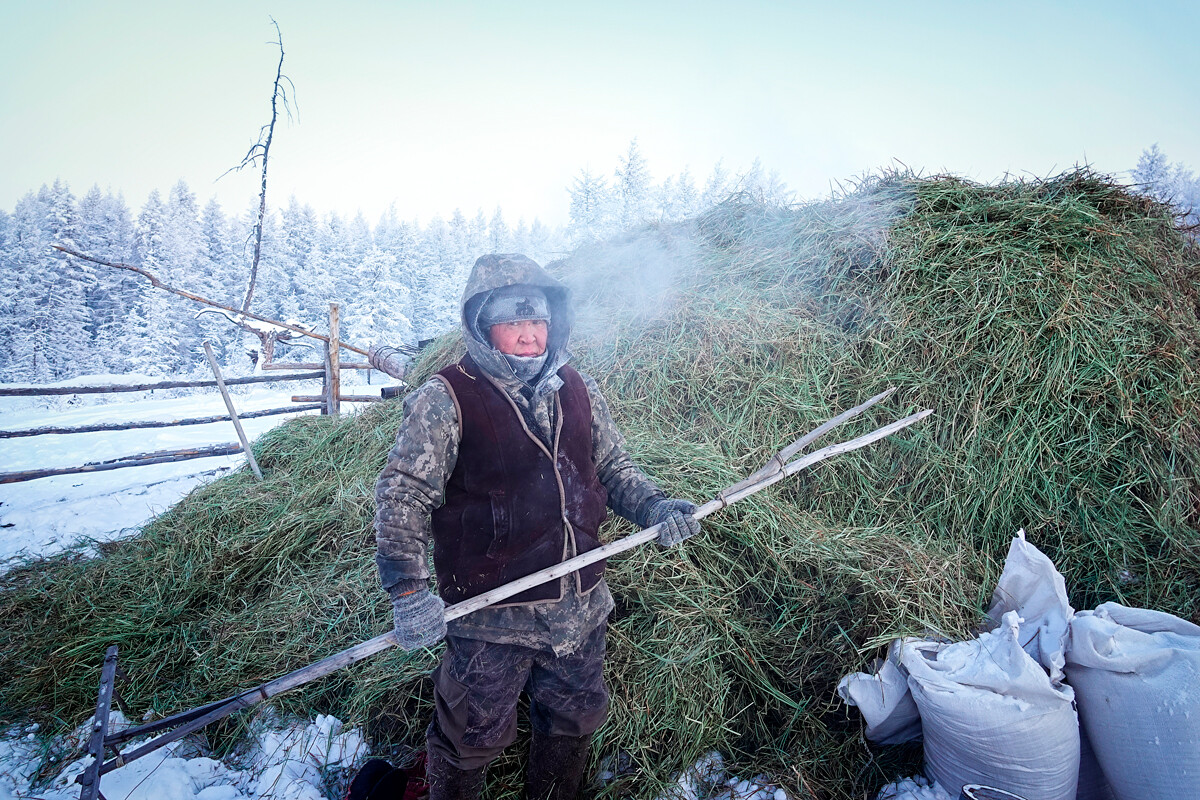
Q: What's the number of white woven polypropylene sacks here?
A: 4